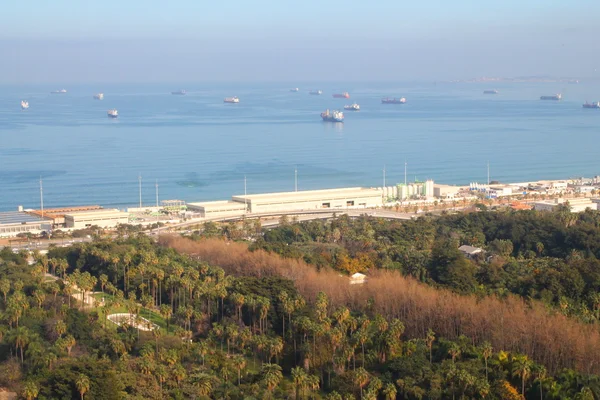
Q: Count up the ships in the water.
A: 15